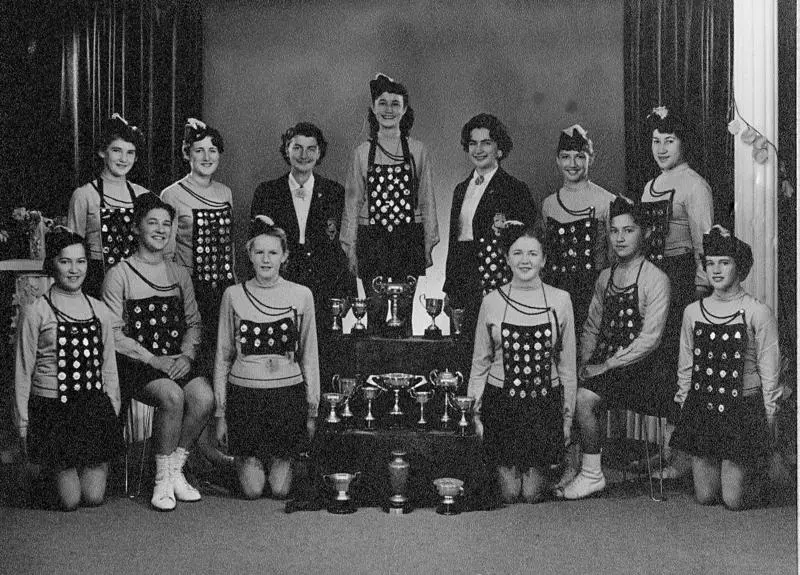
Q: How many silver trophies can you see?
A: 15